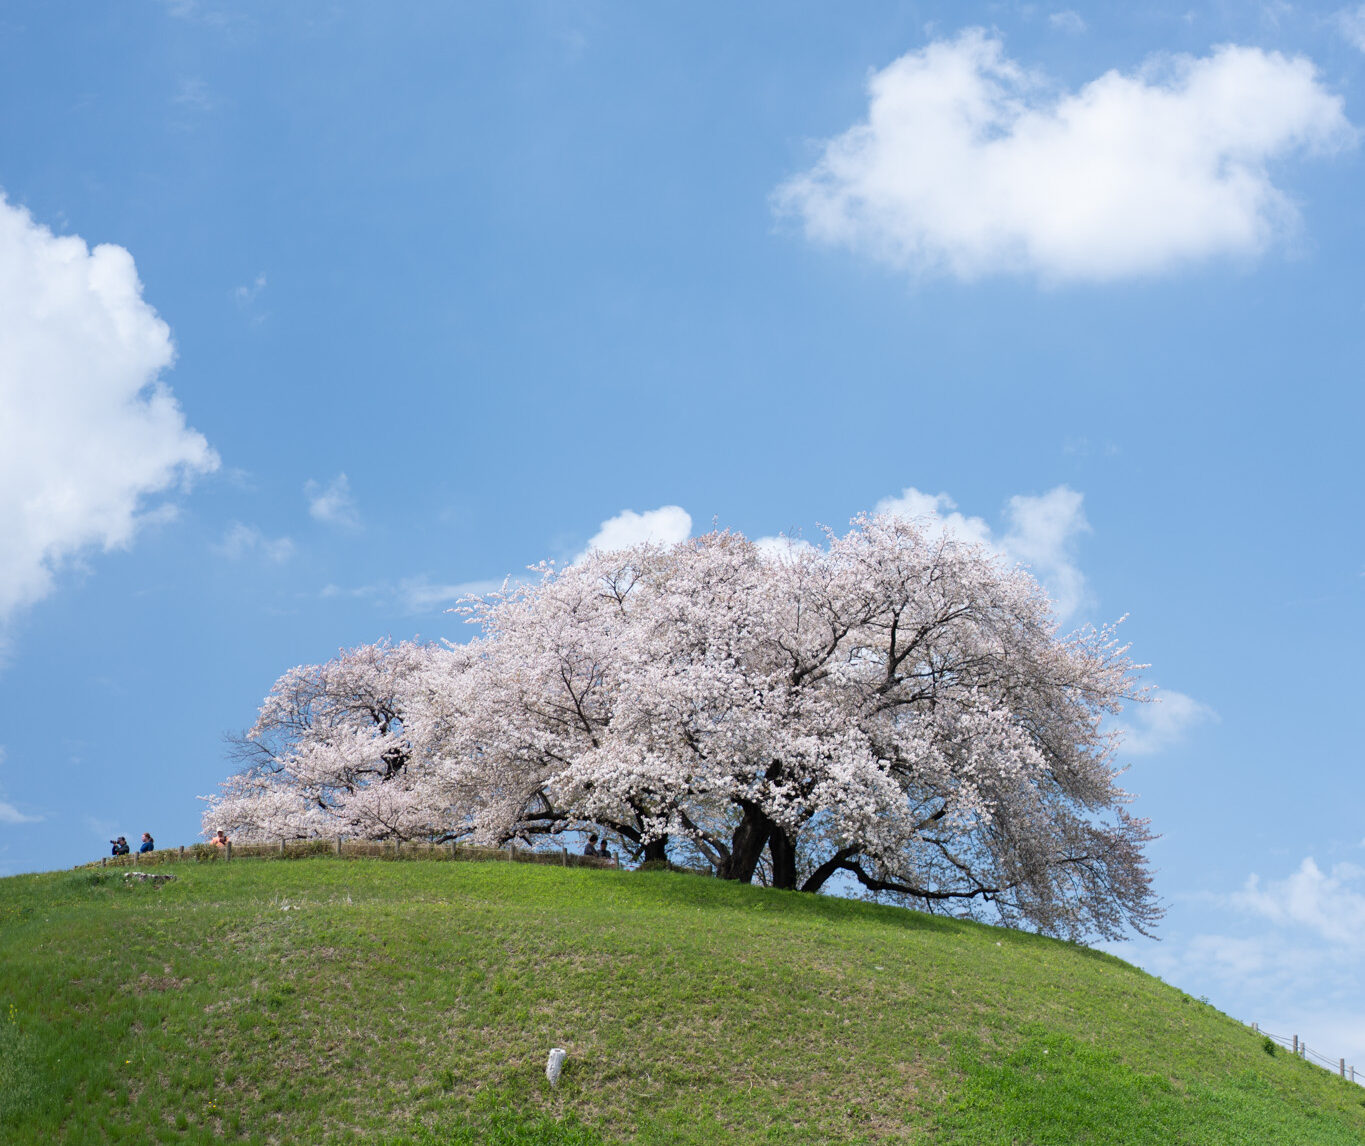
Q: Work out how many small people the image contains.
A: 5